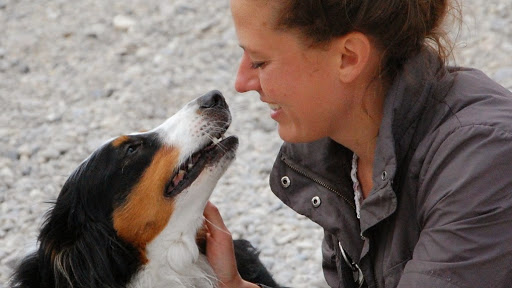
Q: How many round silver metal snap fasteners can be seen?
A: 2